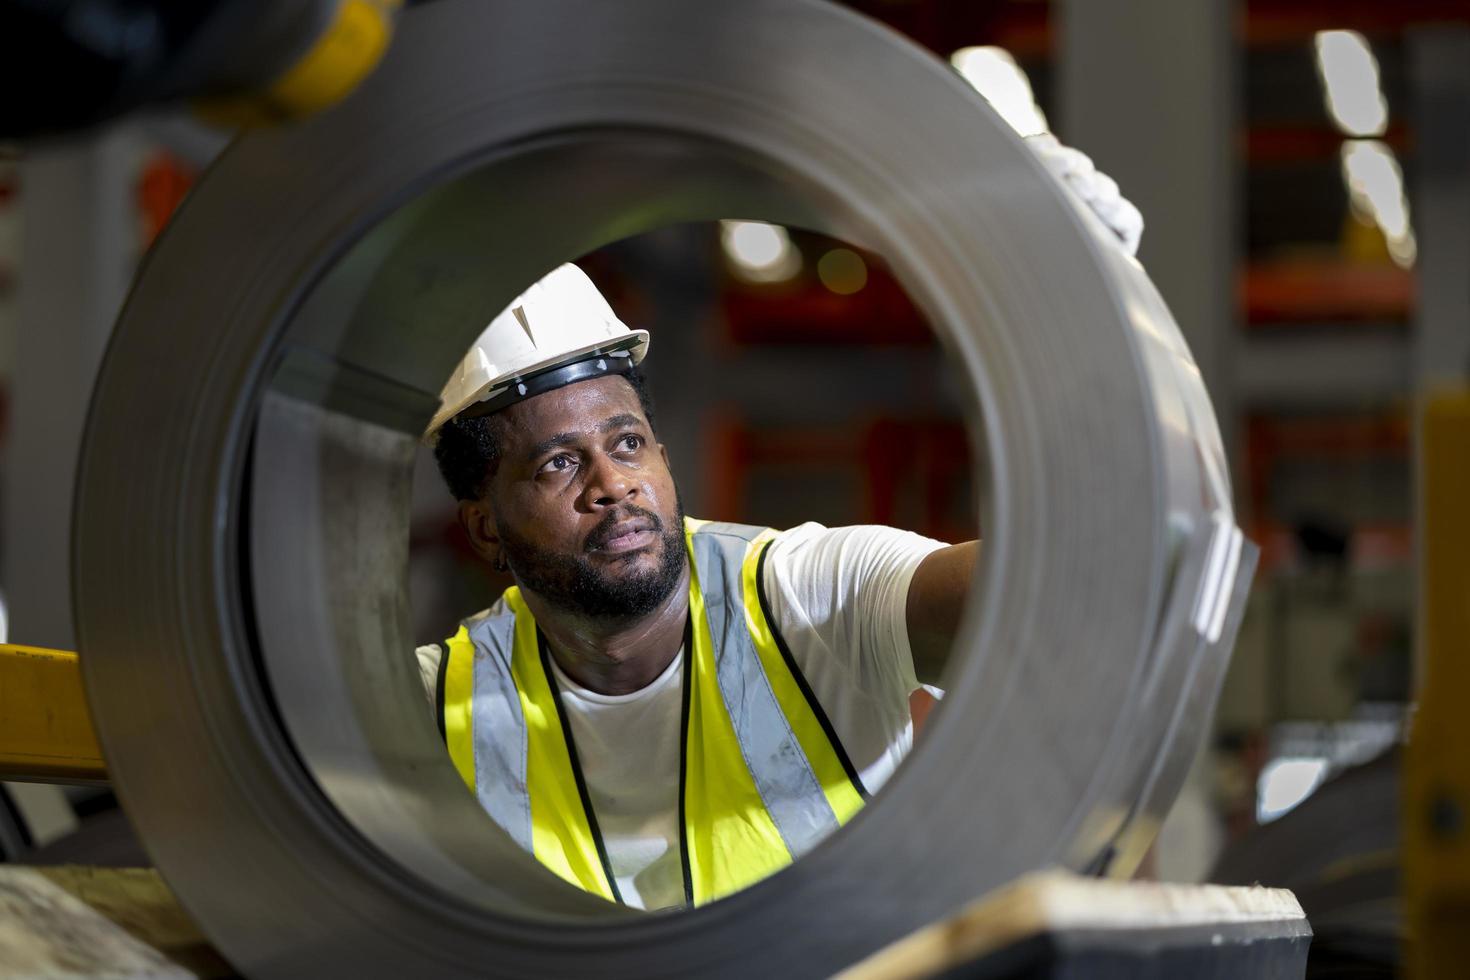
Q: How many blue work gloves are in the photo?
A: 0